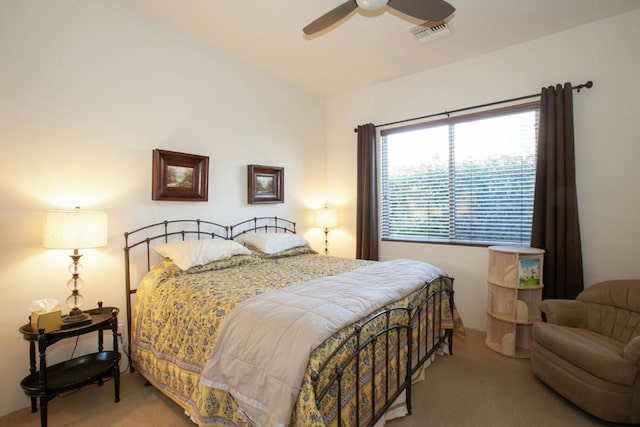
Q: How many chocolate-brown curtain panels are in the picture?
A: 2